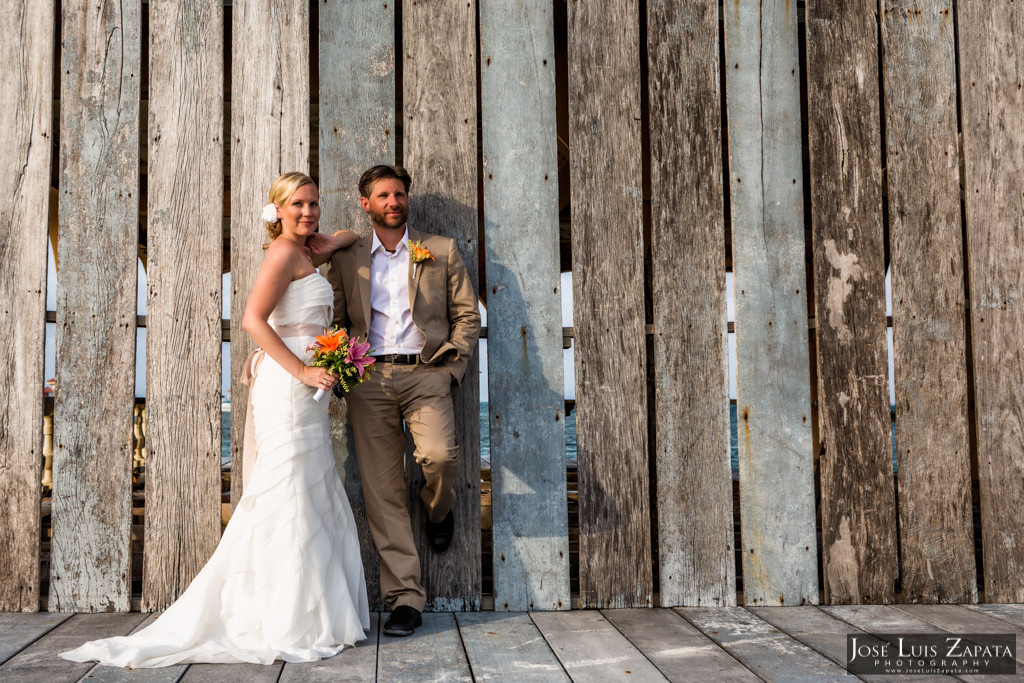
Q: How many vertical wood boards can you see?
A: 13